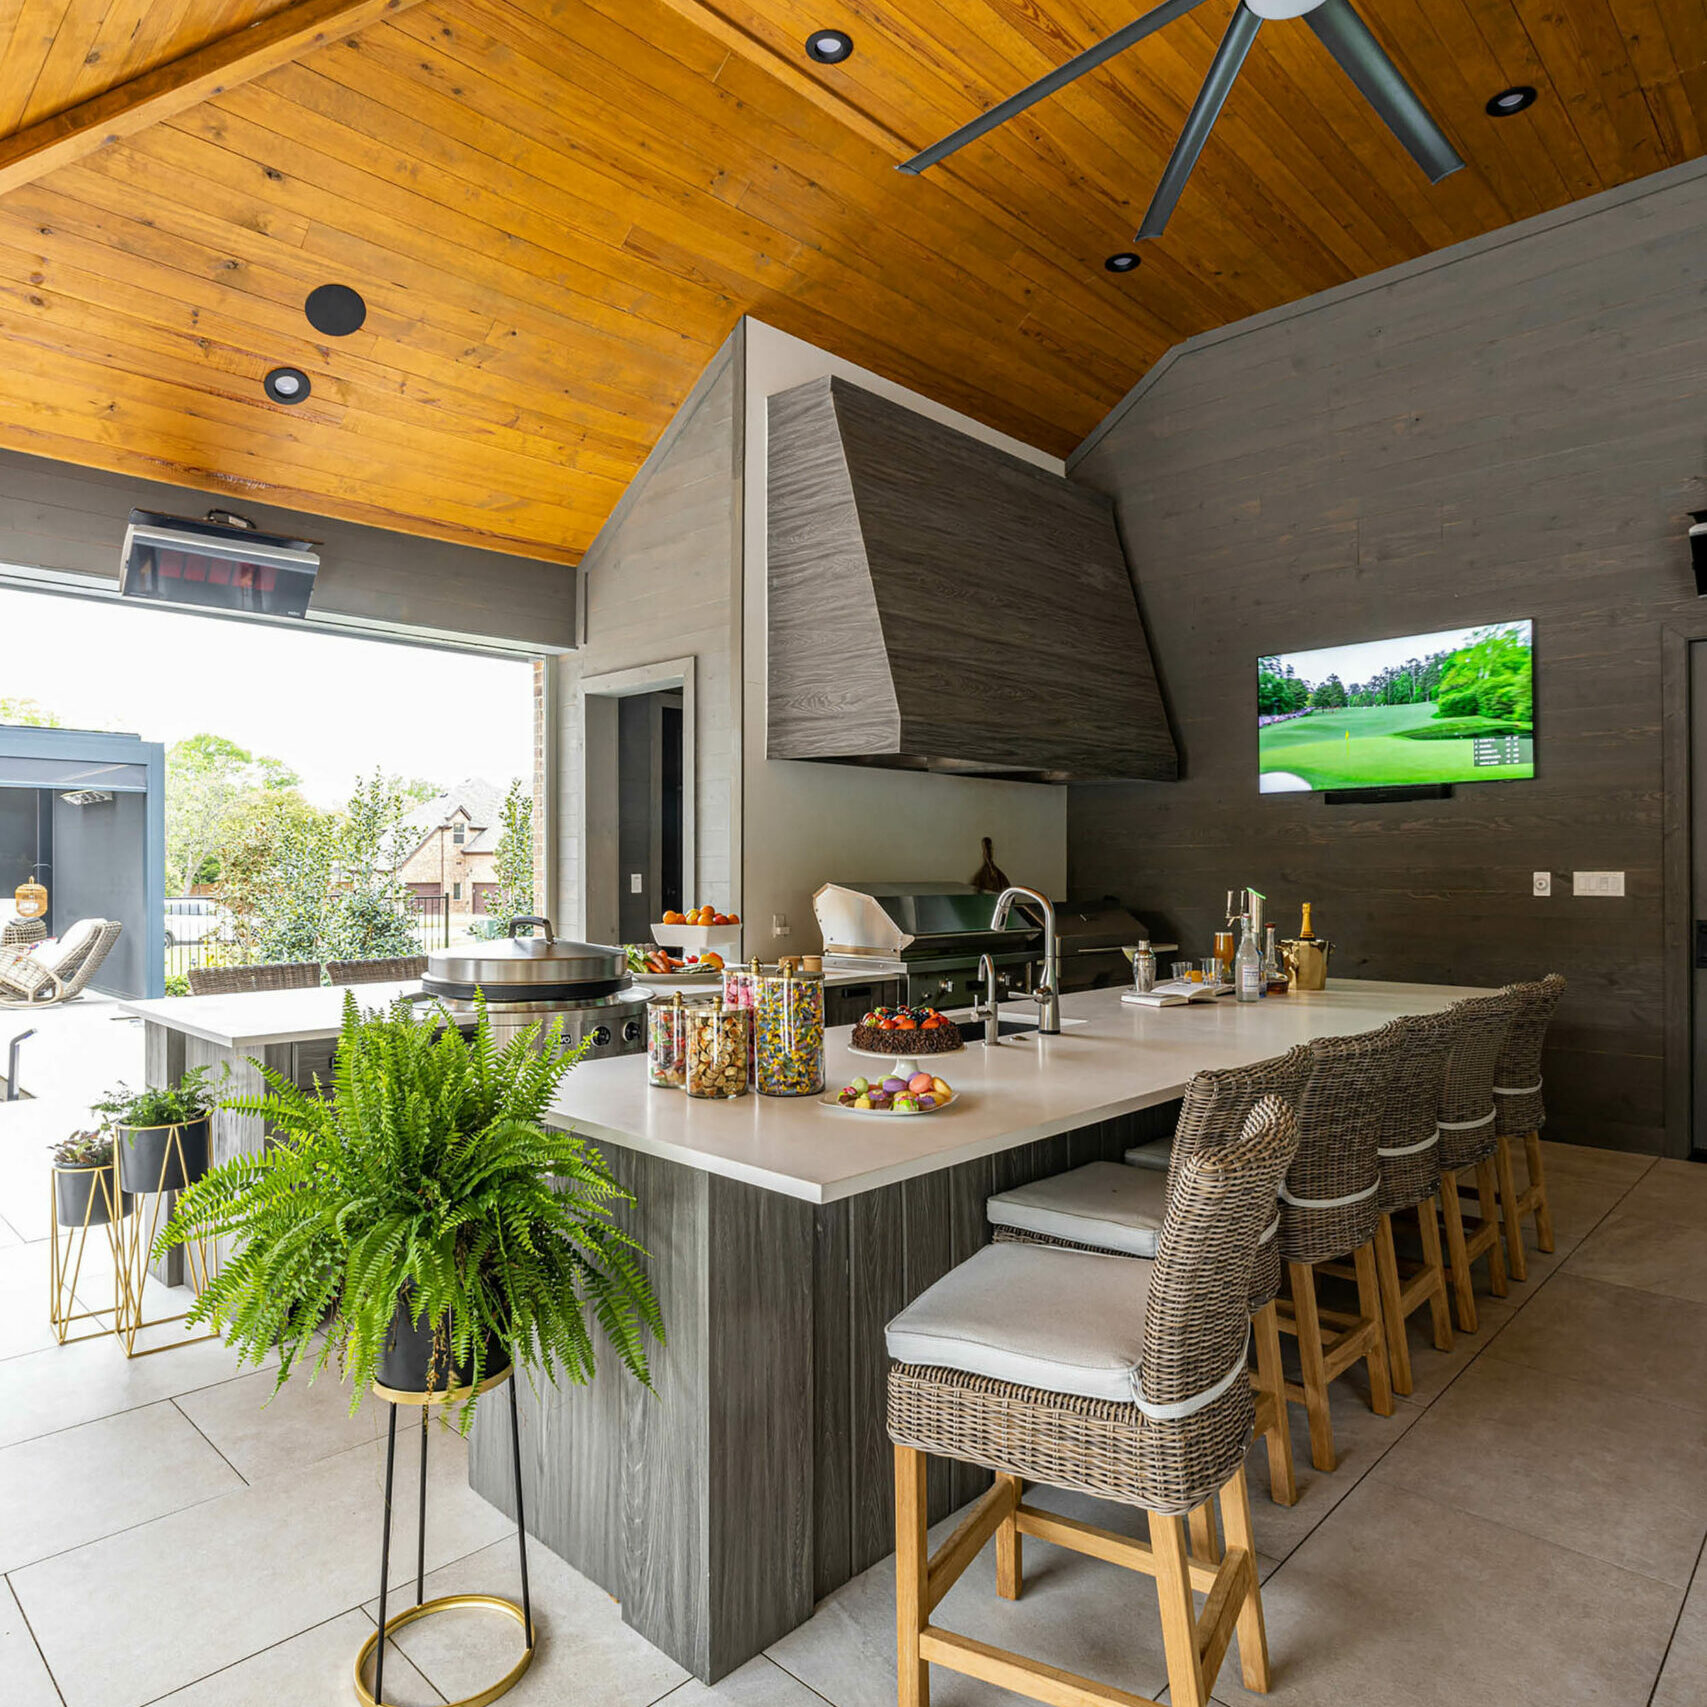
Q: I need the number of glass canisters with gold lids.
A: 4